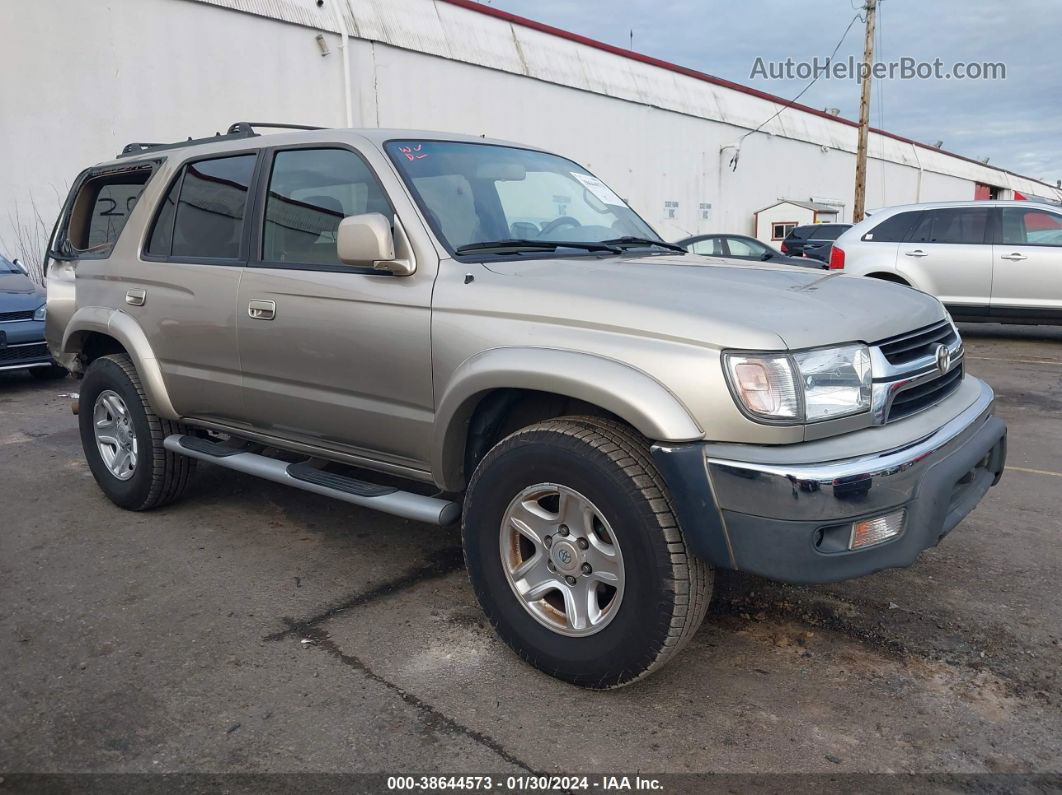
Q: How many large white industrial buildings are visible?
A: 1